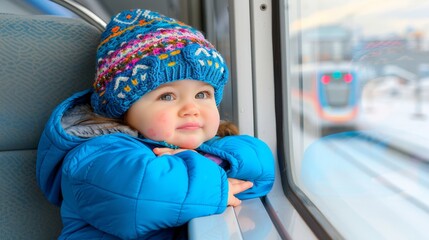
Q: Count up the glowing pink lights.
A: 2